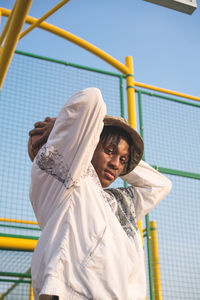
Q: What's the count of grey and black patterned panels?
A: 2